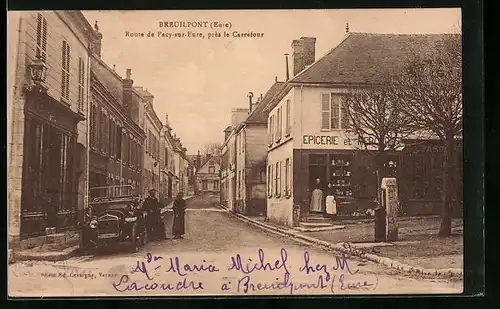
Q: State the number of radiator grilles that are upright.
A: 1